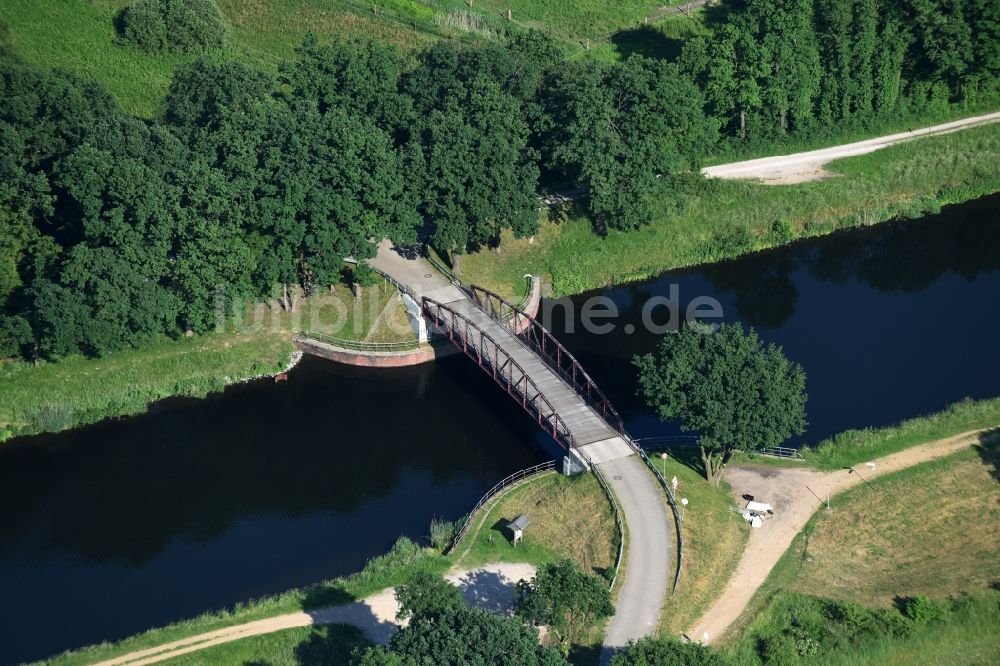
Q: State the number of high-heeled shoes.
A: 0